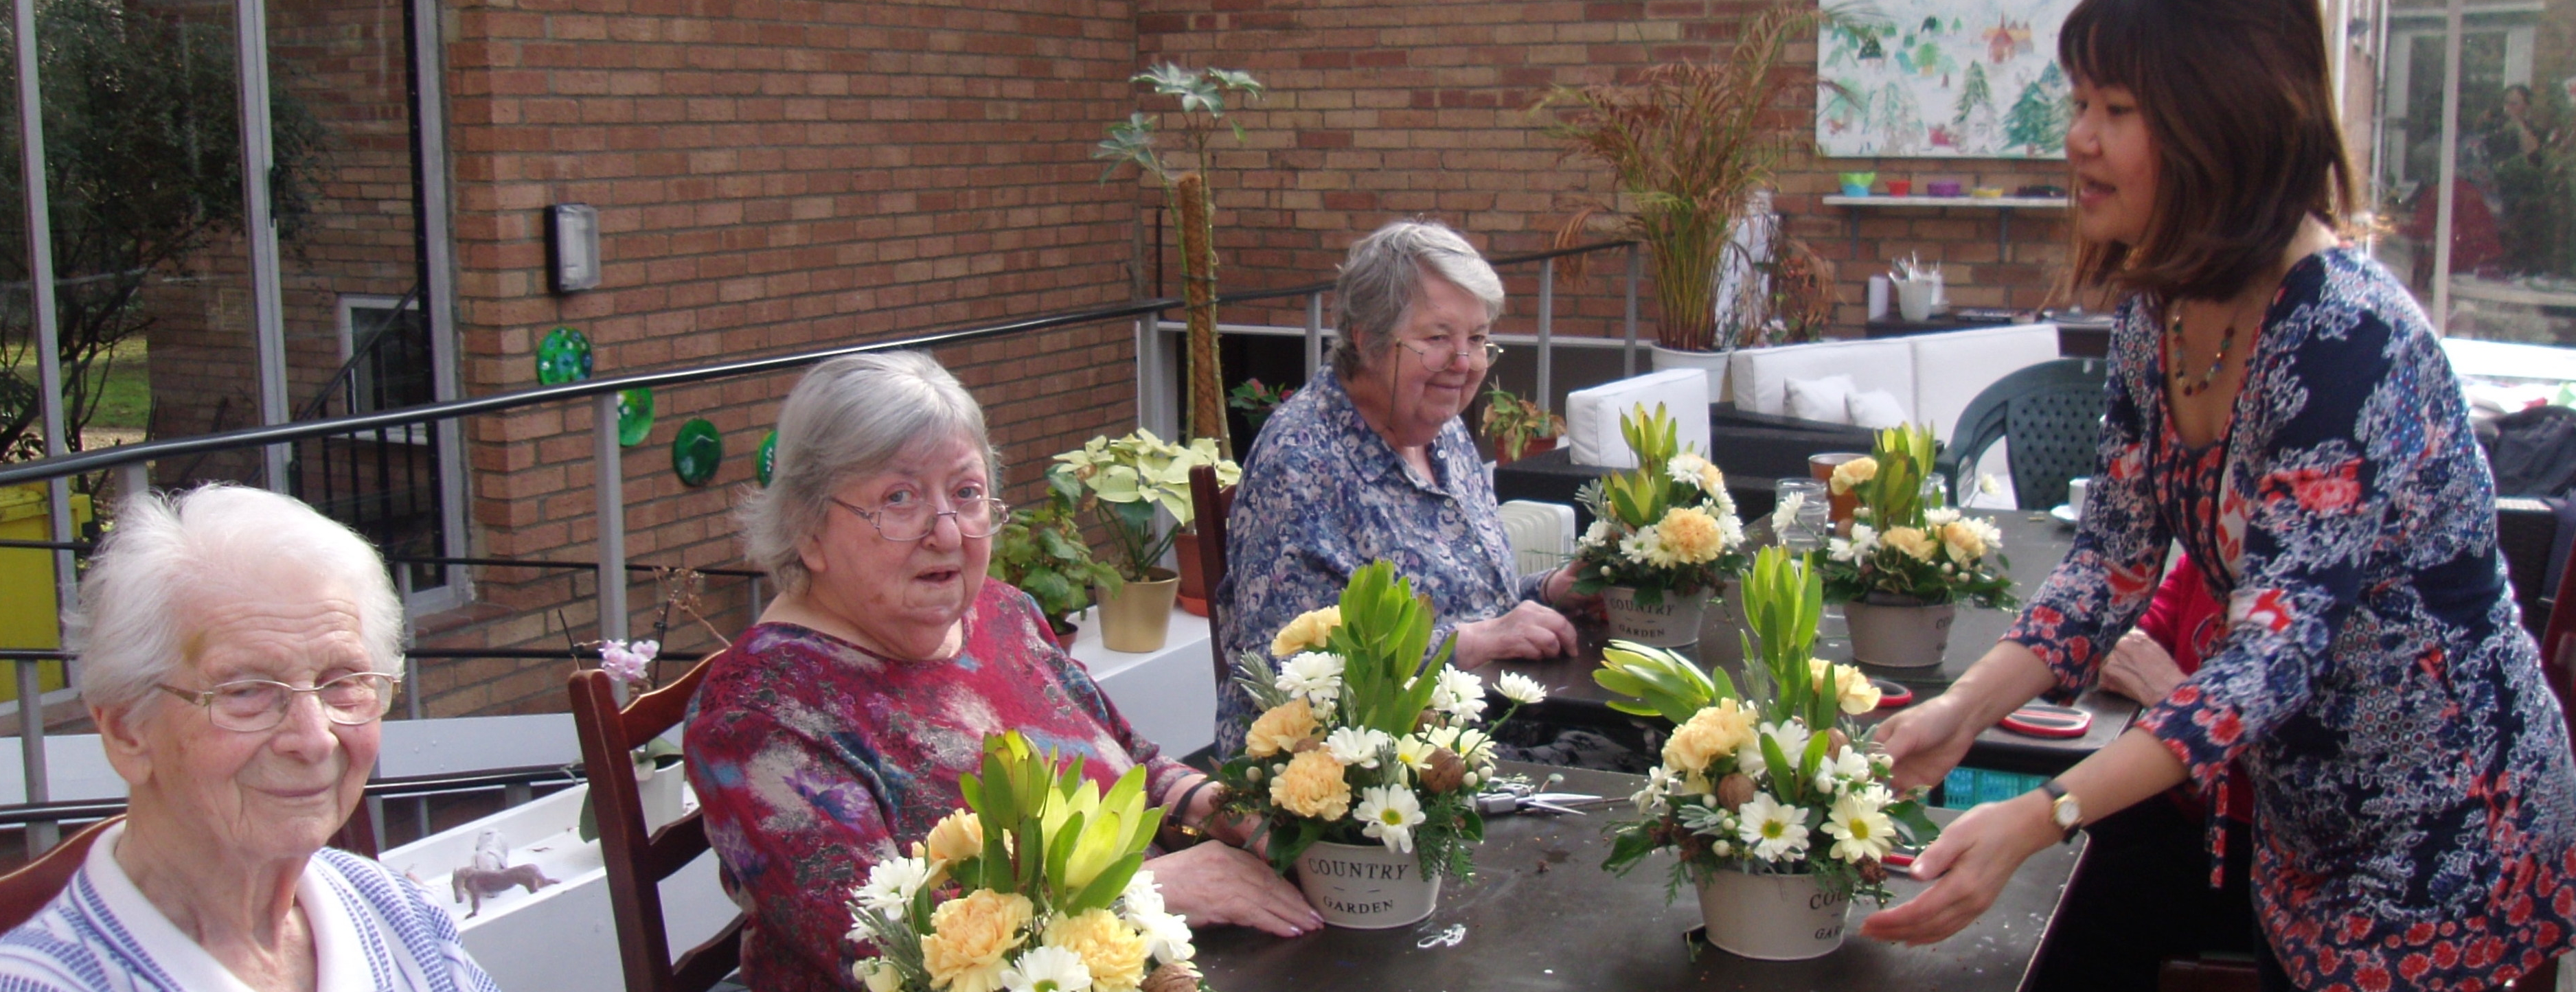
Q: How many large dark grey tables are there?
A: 2